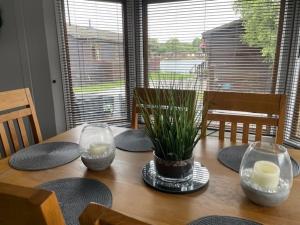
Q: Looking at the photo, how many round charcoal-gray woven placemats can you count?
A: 5